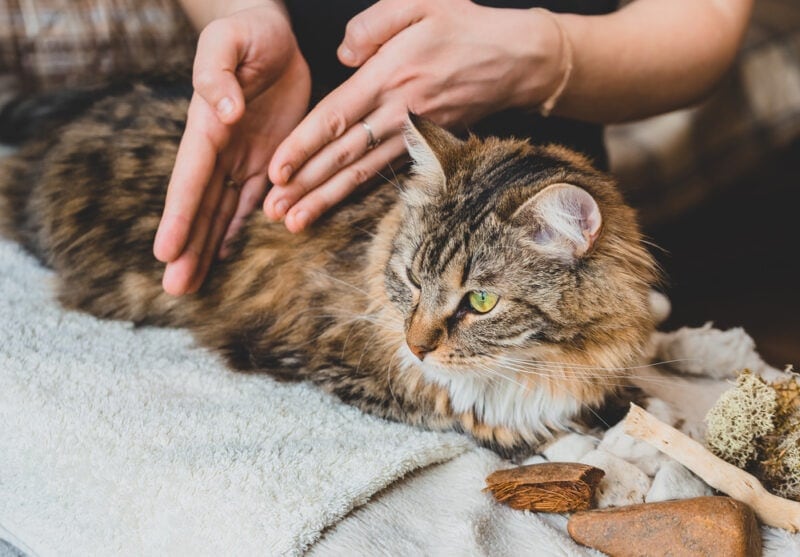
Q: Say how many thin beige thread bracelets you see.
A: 1